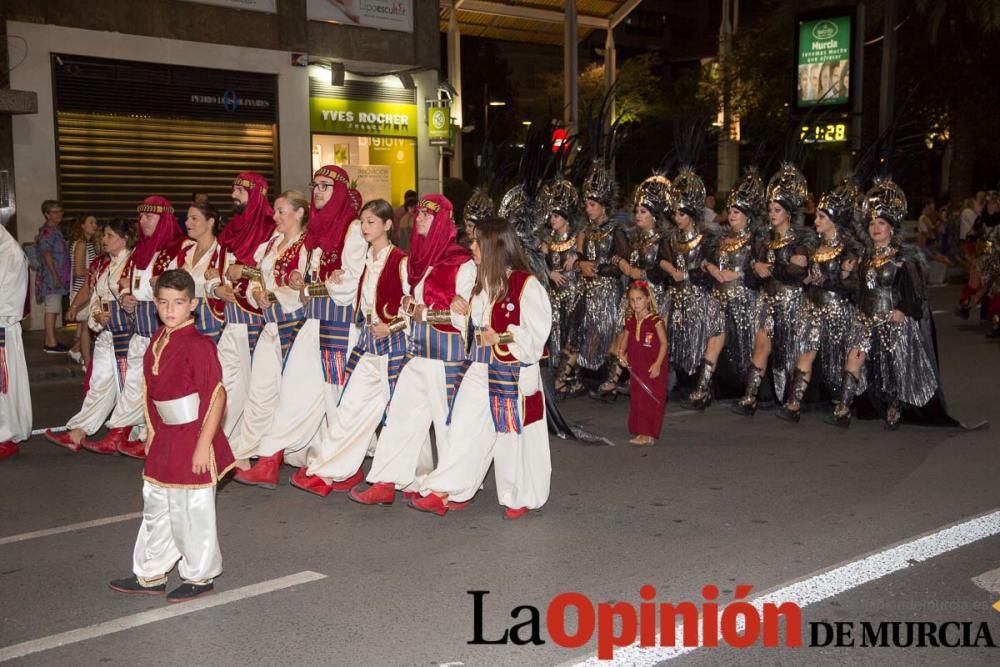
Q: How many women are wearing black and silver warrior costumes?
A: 10